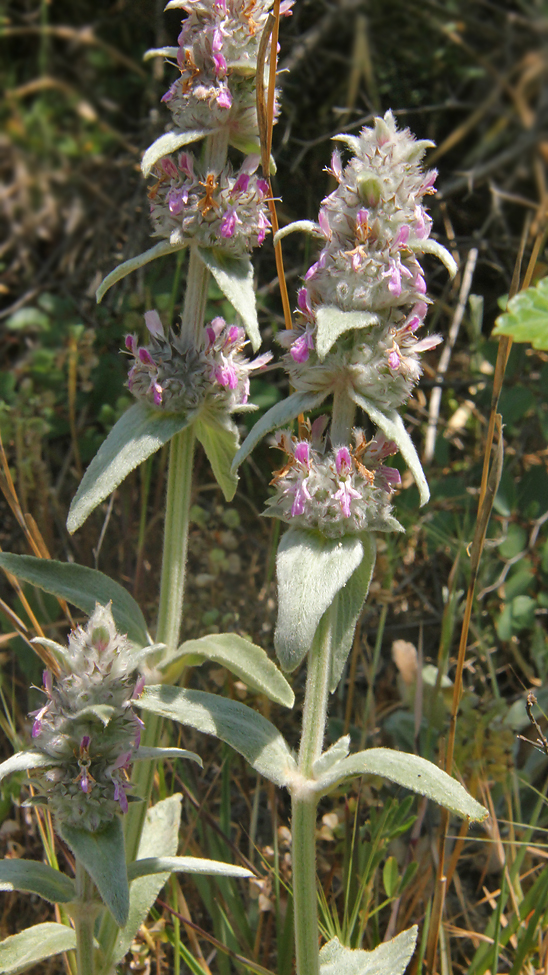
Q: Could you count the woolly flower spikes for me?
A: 3